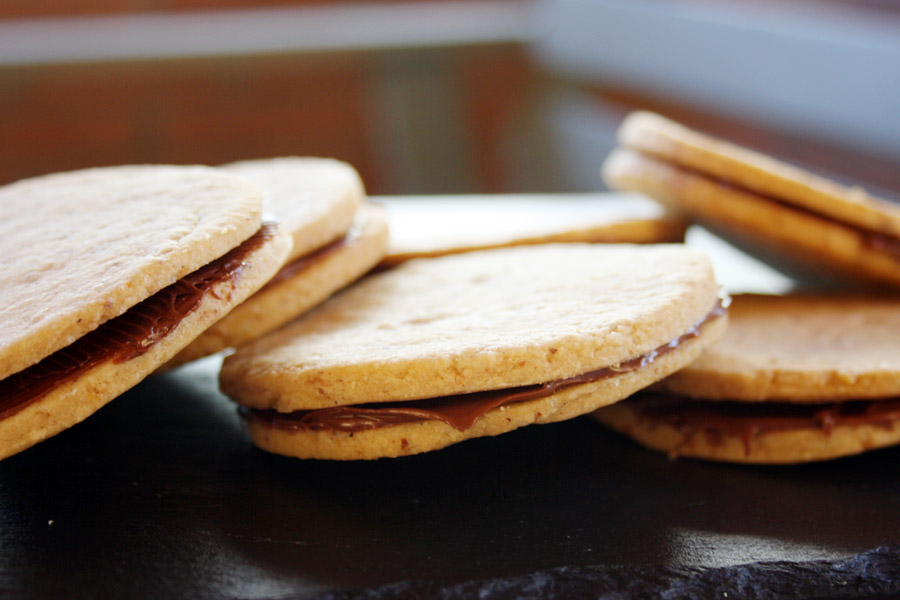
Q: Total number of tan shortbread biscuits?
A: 11